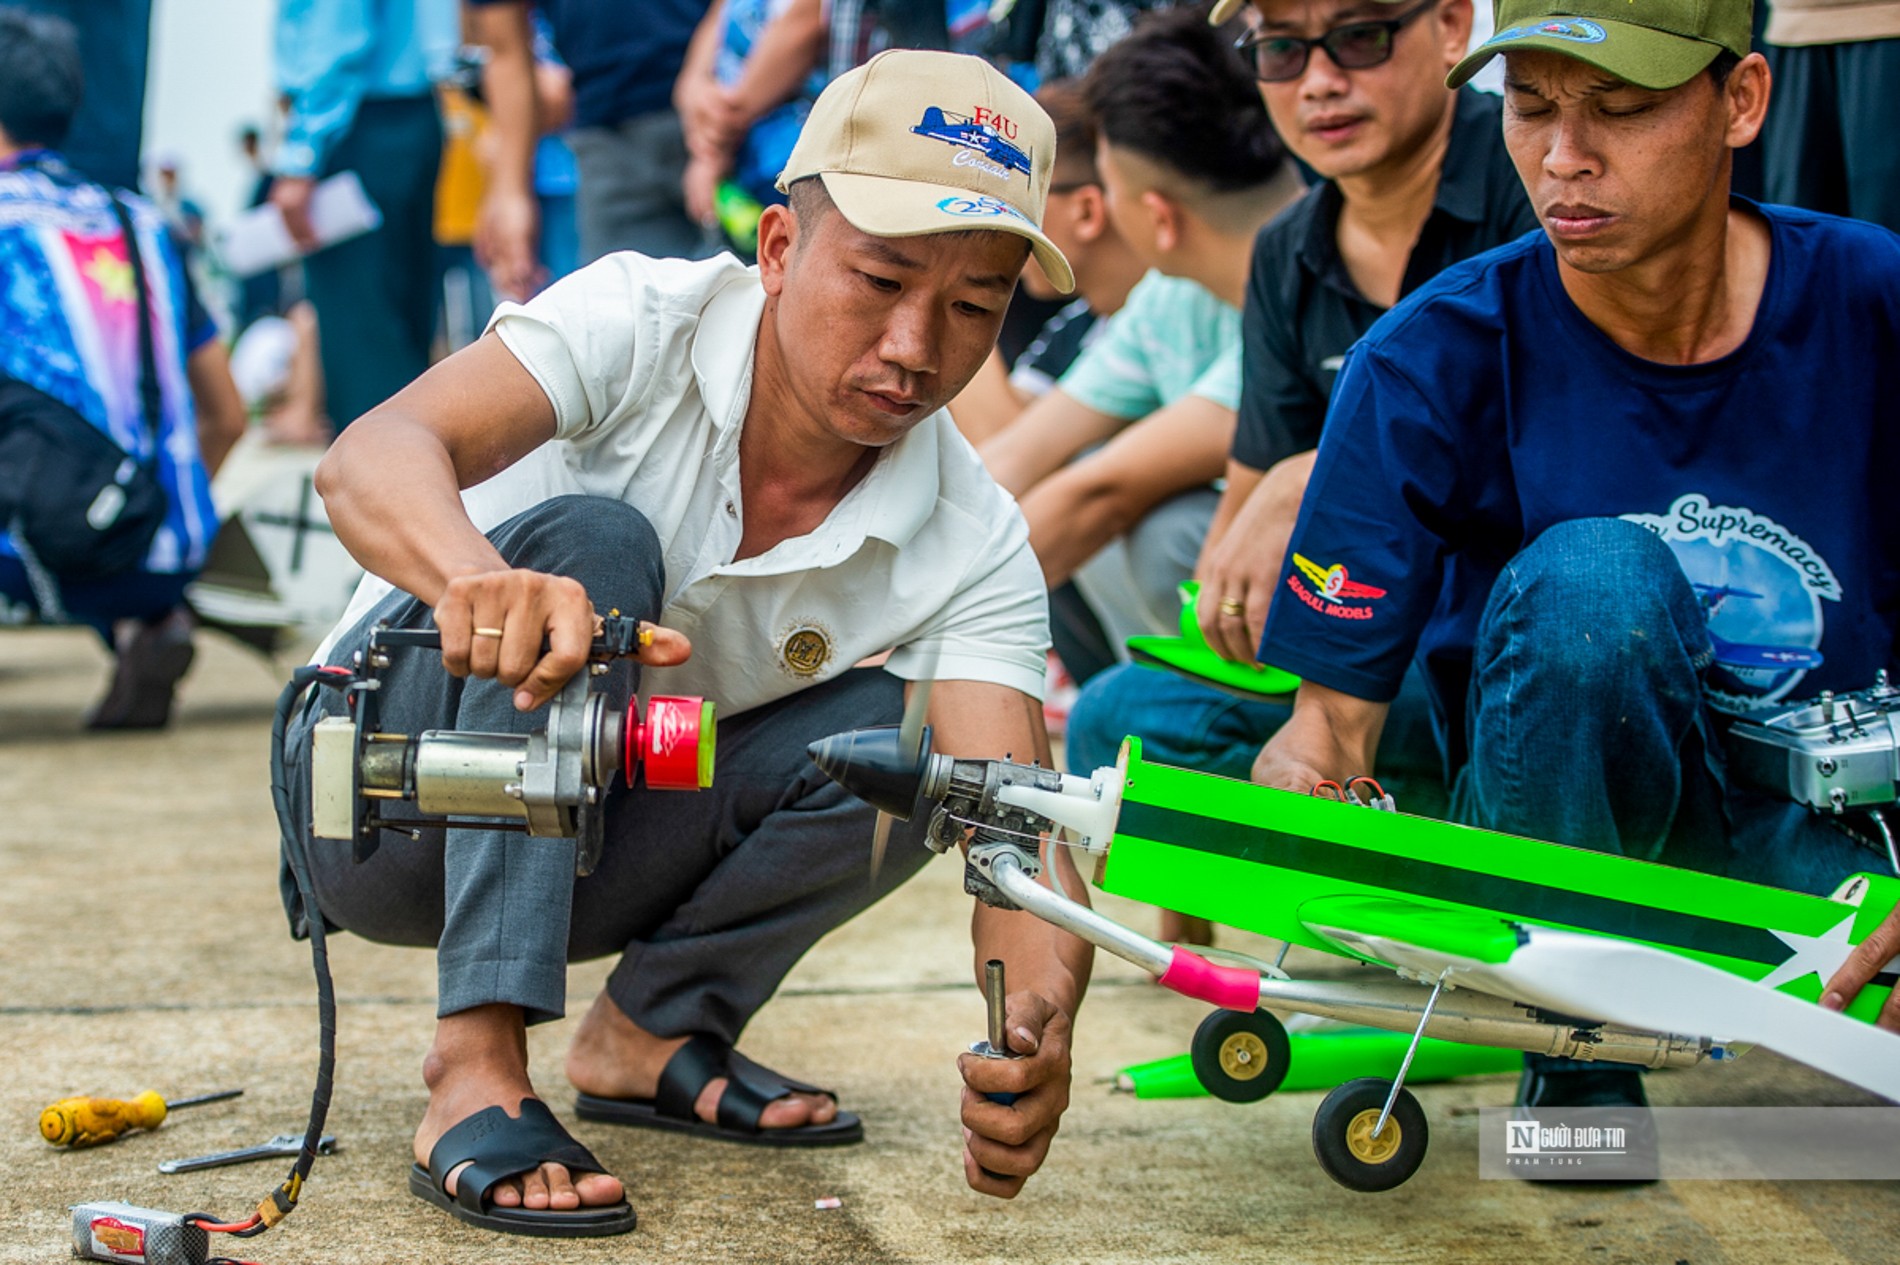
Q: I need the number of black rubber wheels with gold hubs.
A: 2